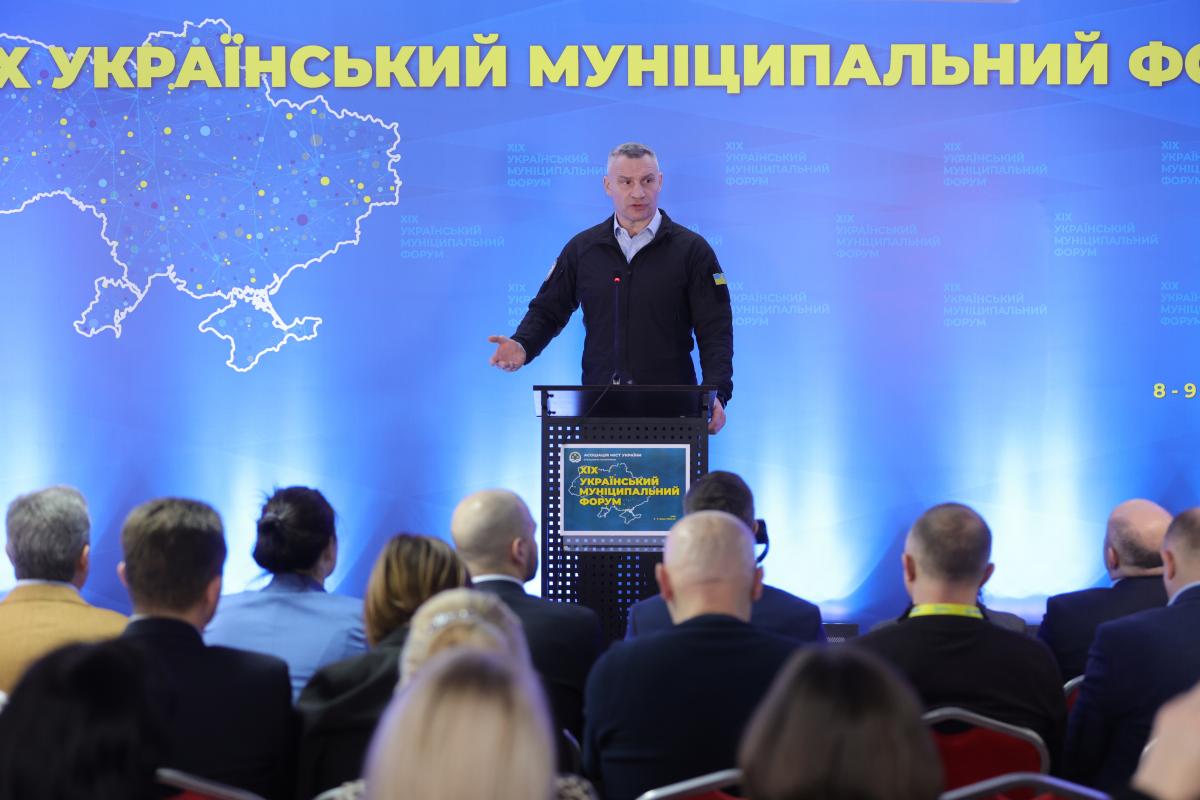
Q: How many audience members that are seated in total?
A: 14